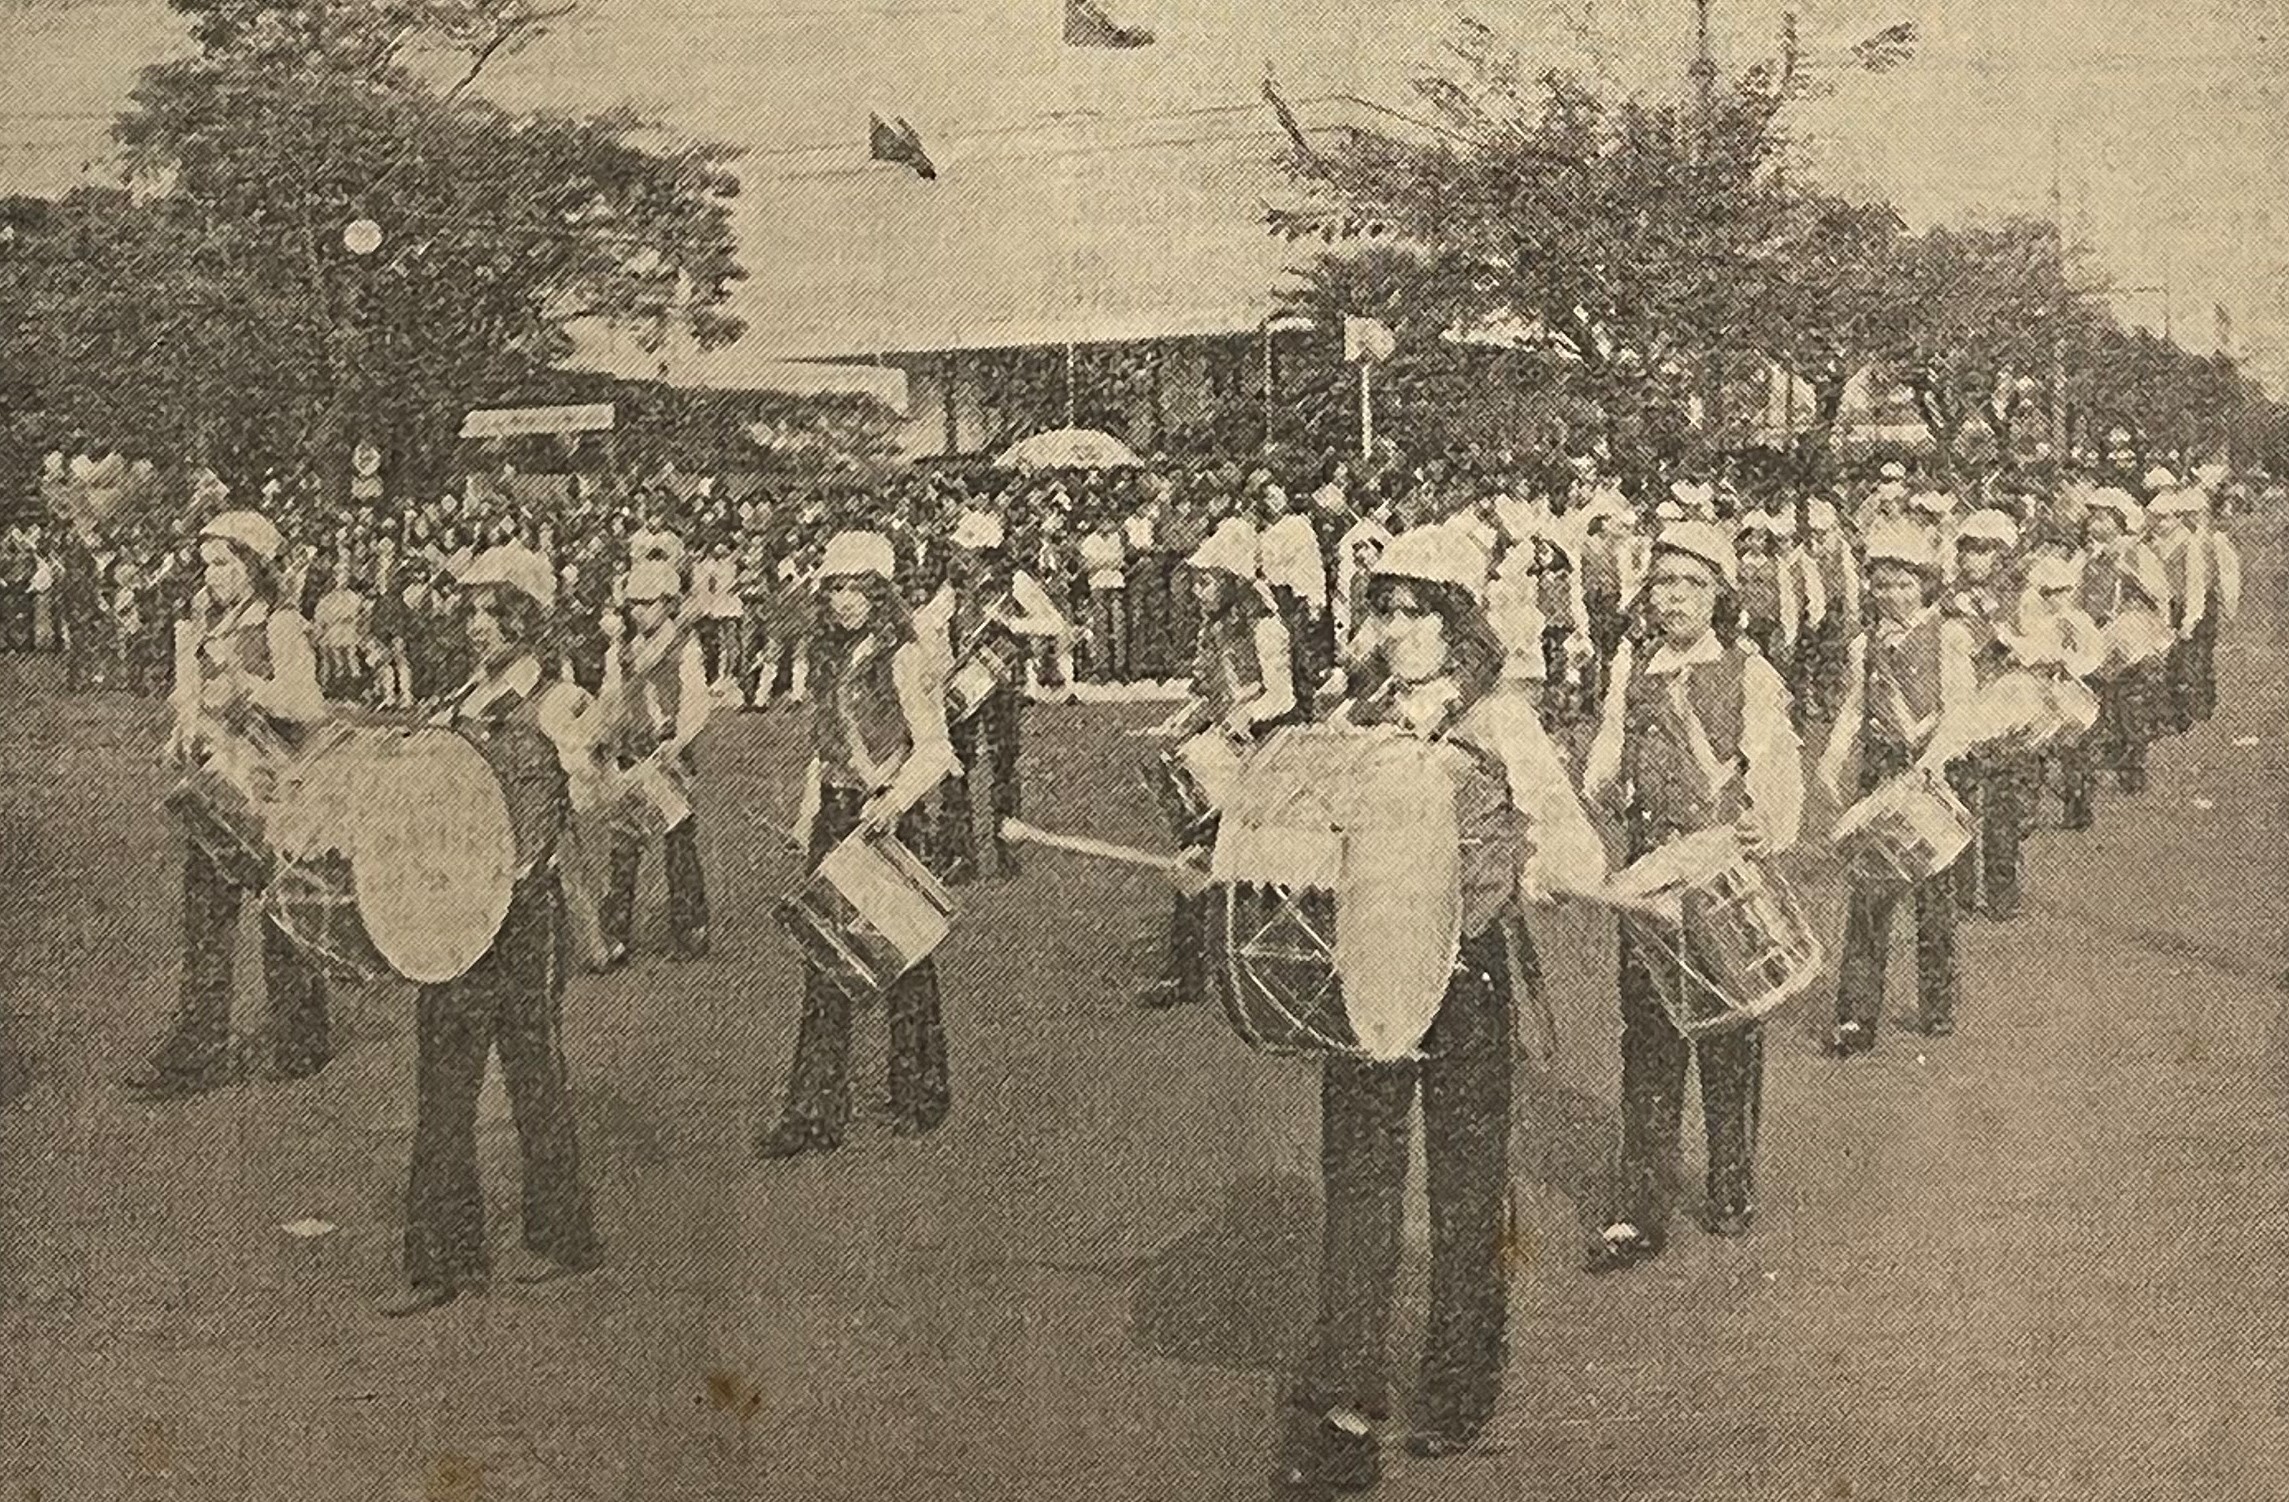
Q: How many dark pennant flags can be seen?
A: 2